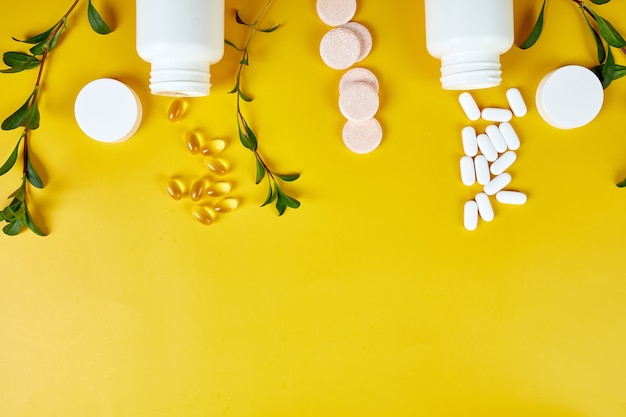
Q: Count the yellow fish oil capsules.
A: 9